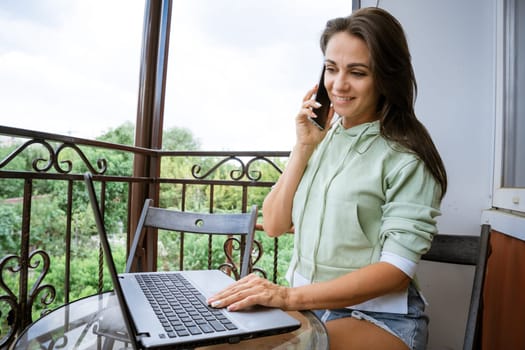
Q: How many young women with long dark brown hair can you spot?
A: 1